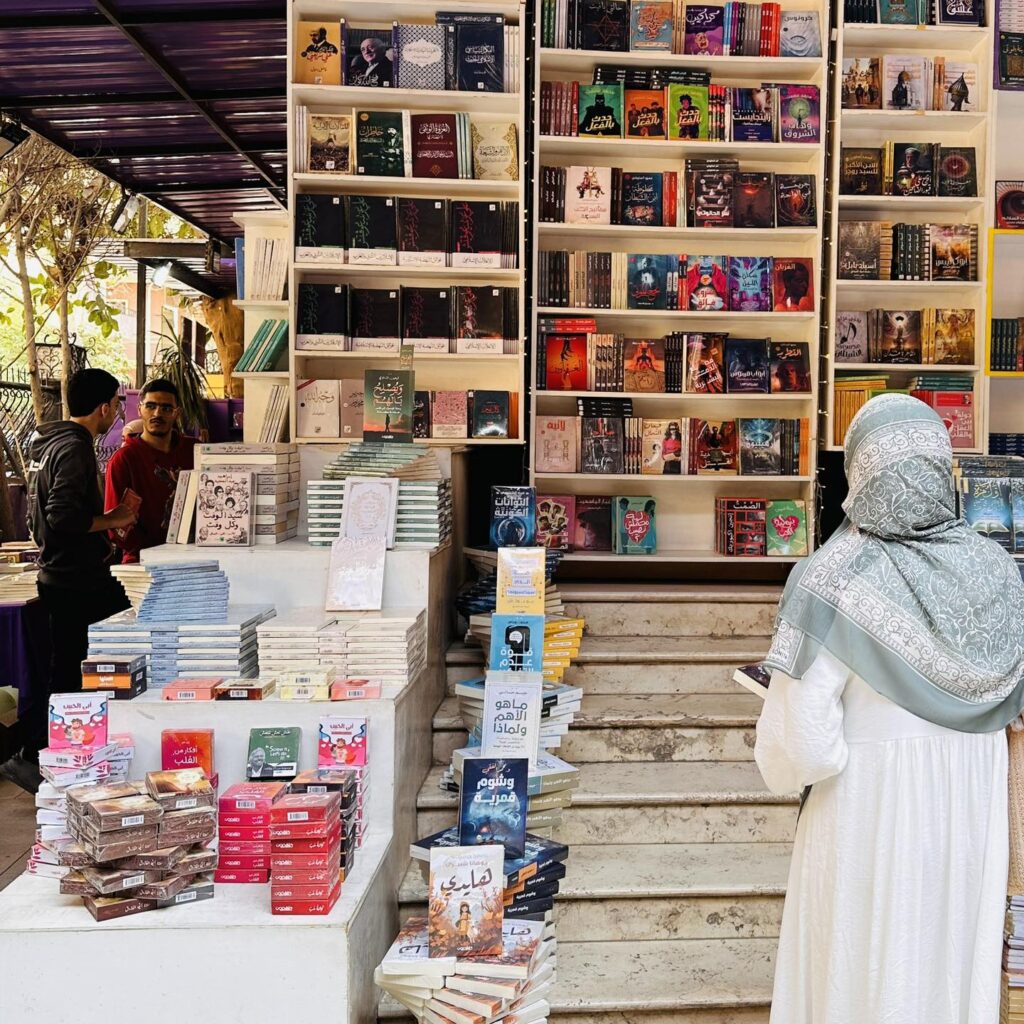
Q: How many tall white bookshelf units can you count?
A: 3